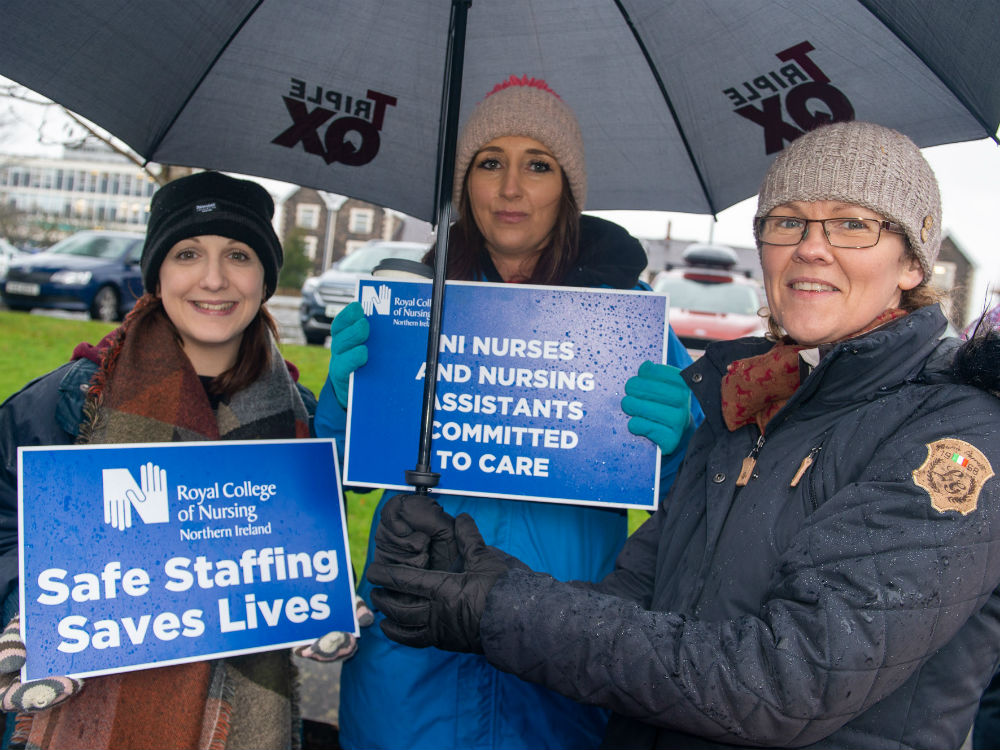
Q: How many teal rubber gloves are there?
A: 2